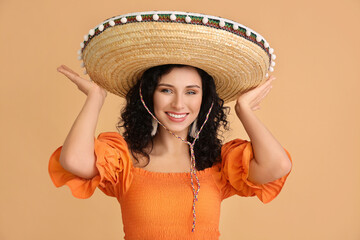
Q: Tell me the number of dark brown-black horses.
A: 0